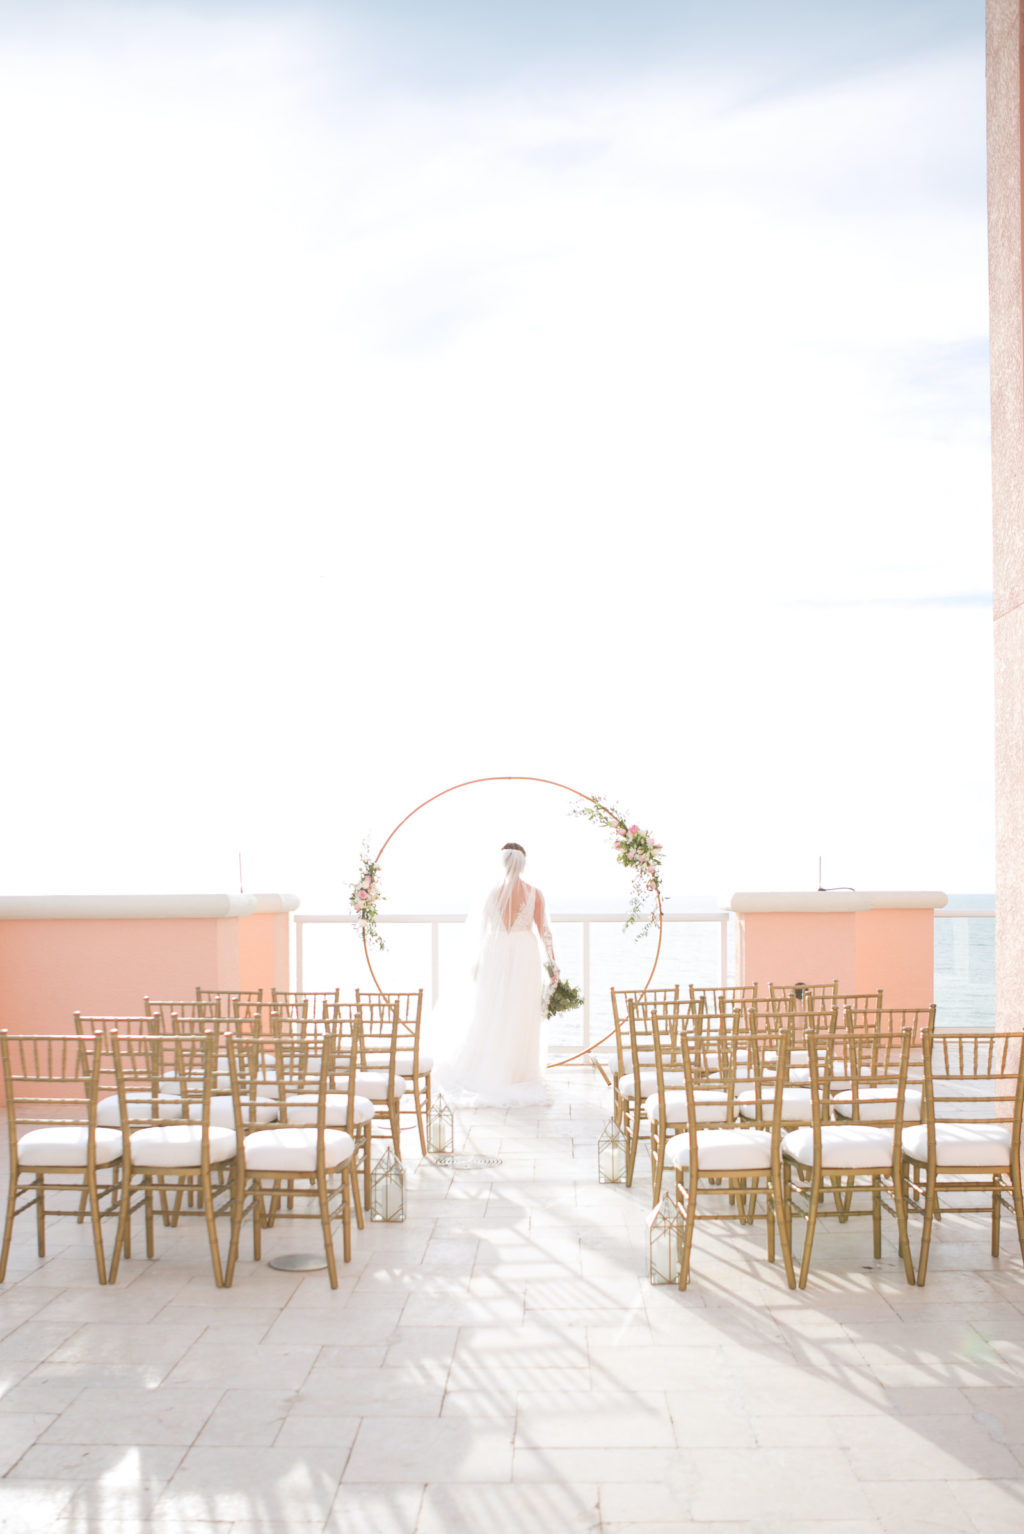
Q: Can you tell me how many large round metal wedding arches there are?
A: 1